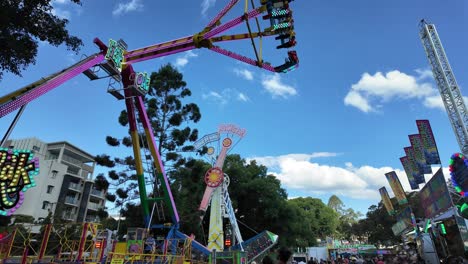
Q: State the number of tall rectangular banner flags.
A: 6